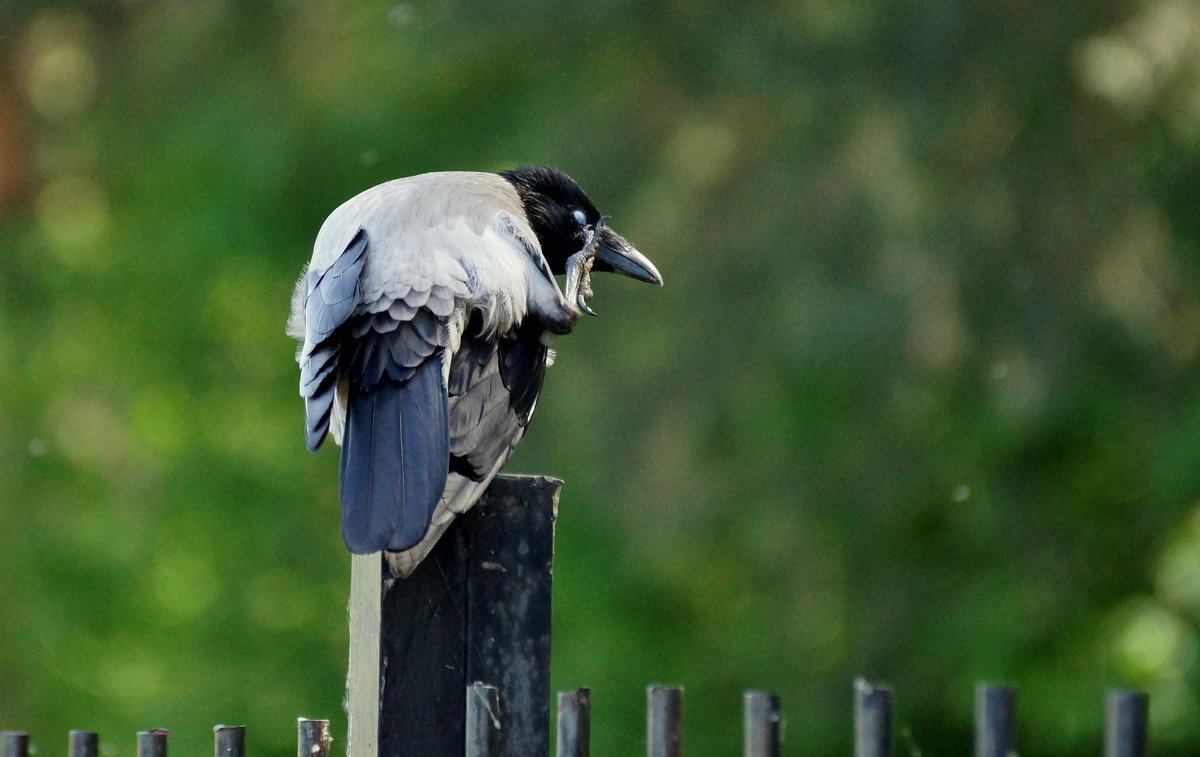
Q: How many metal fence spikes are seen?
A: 12